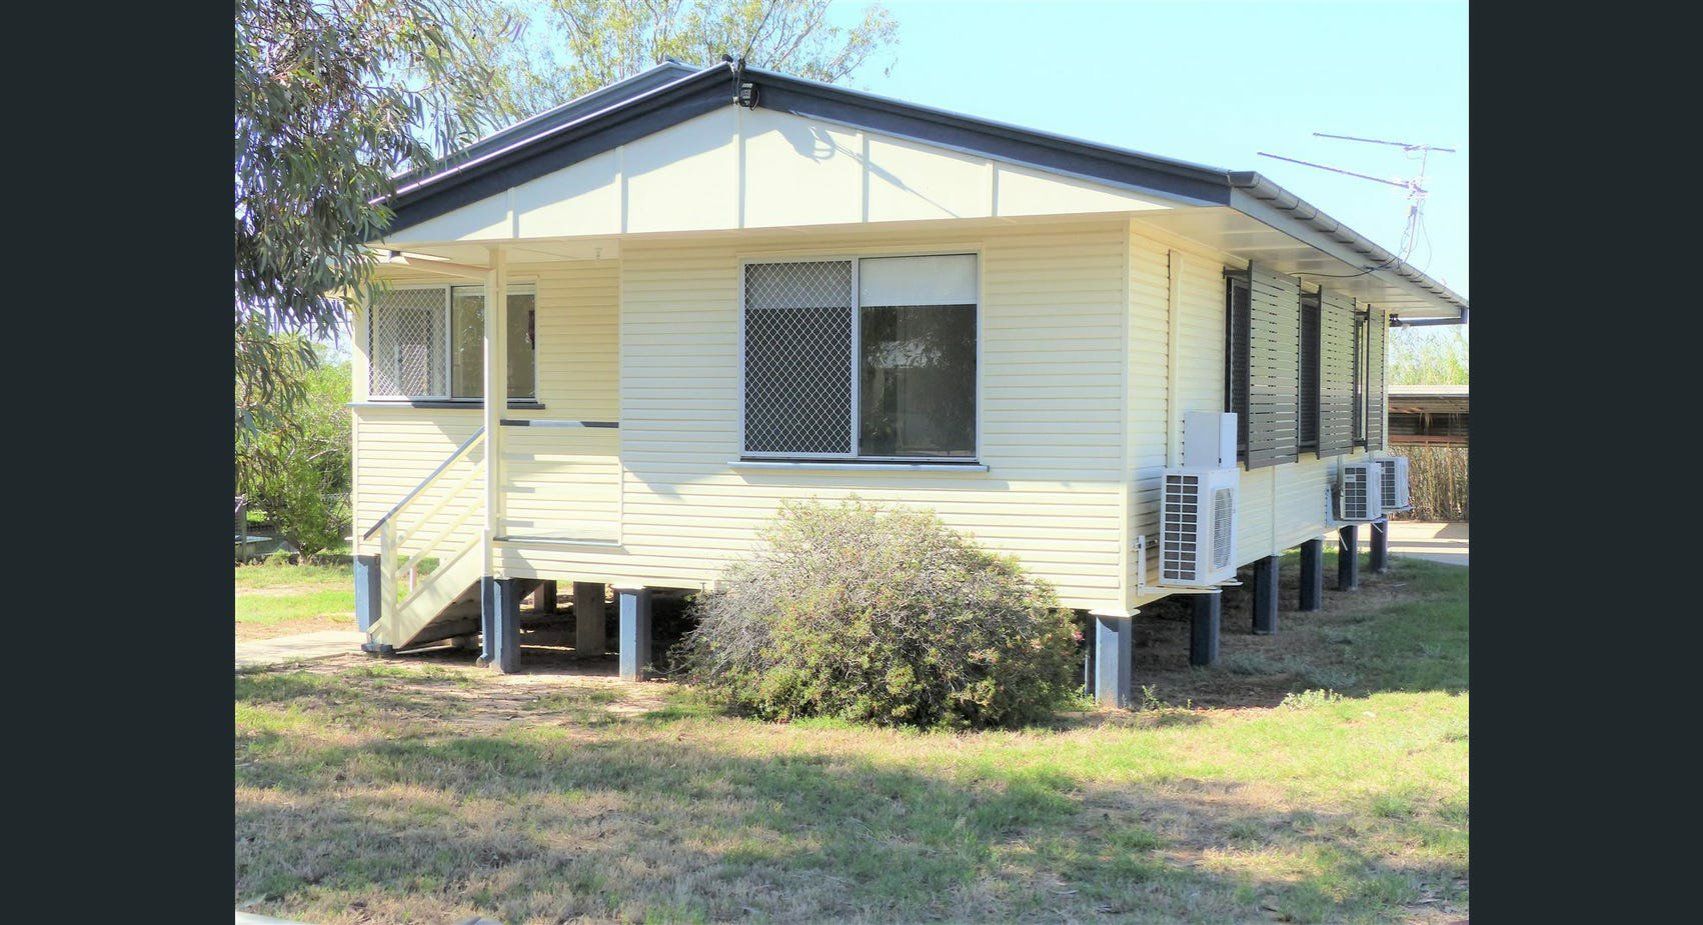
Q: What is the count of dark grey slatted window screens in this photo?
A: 3